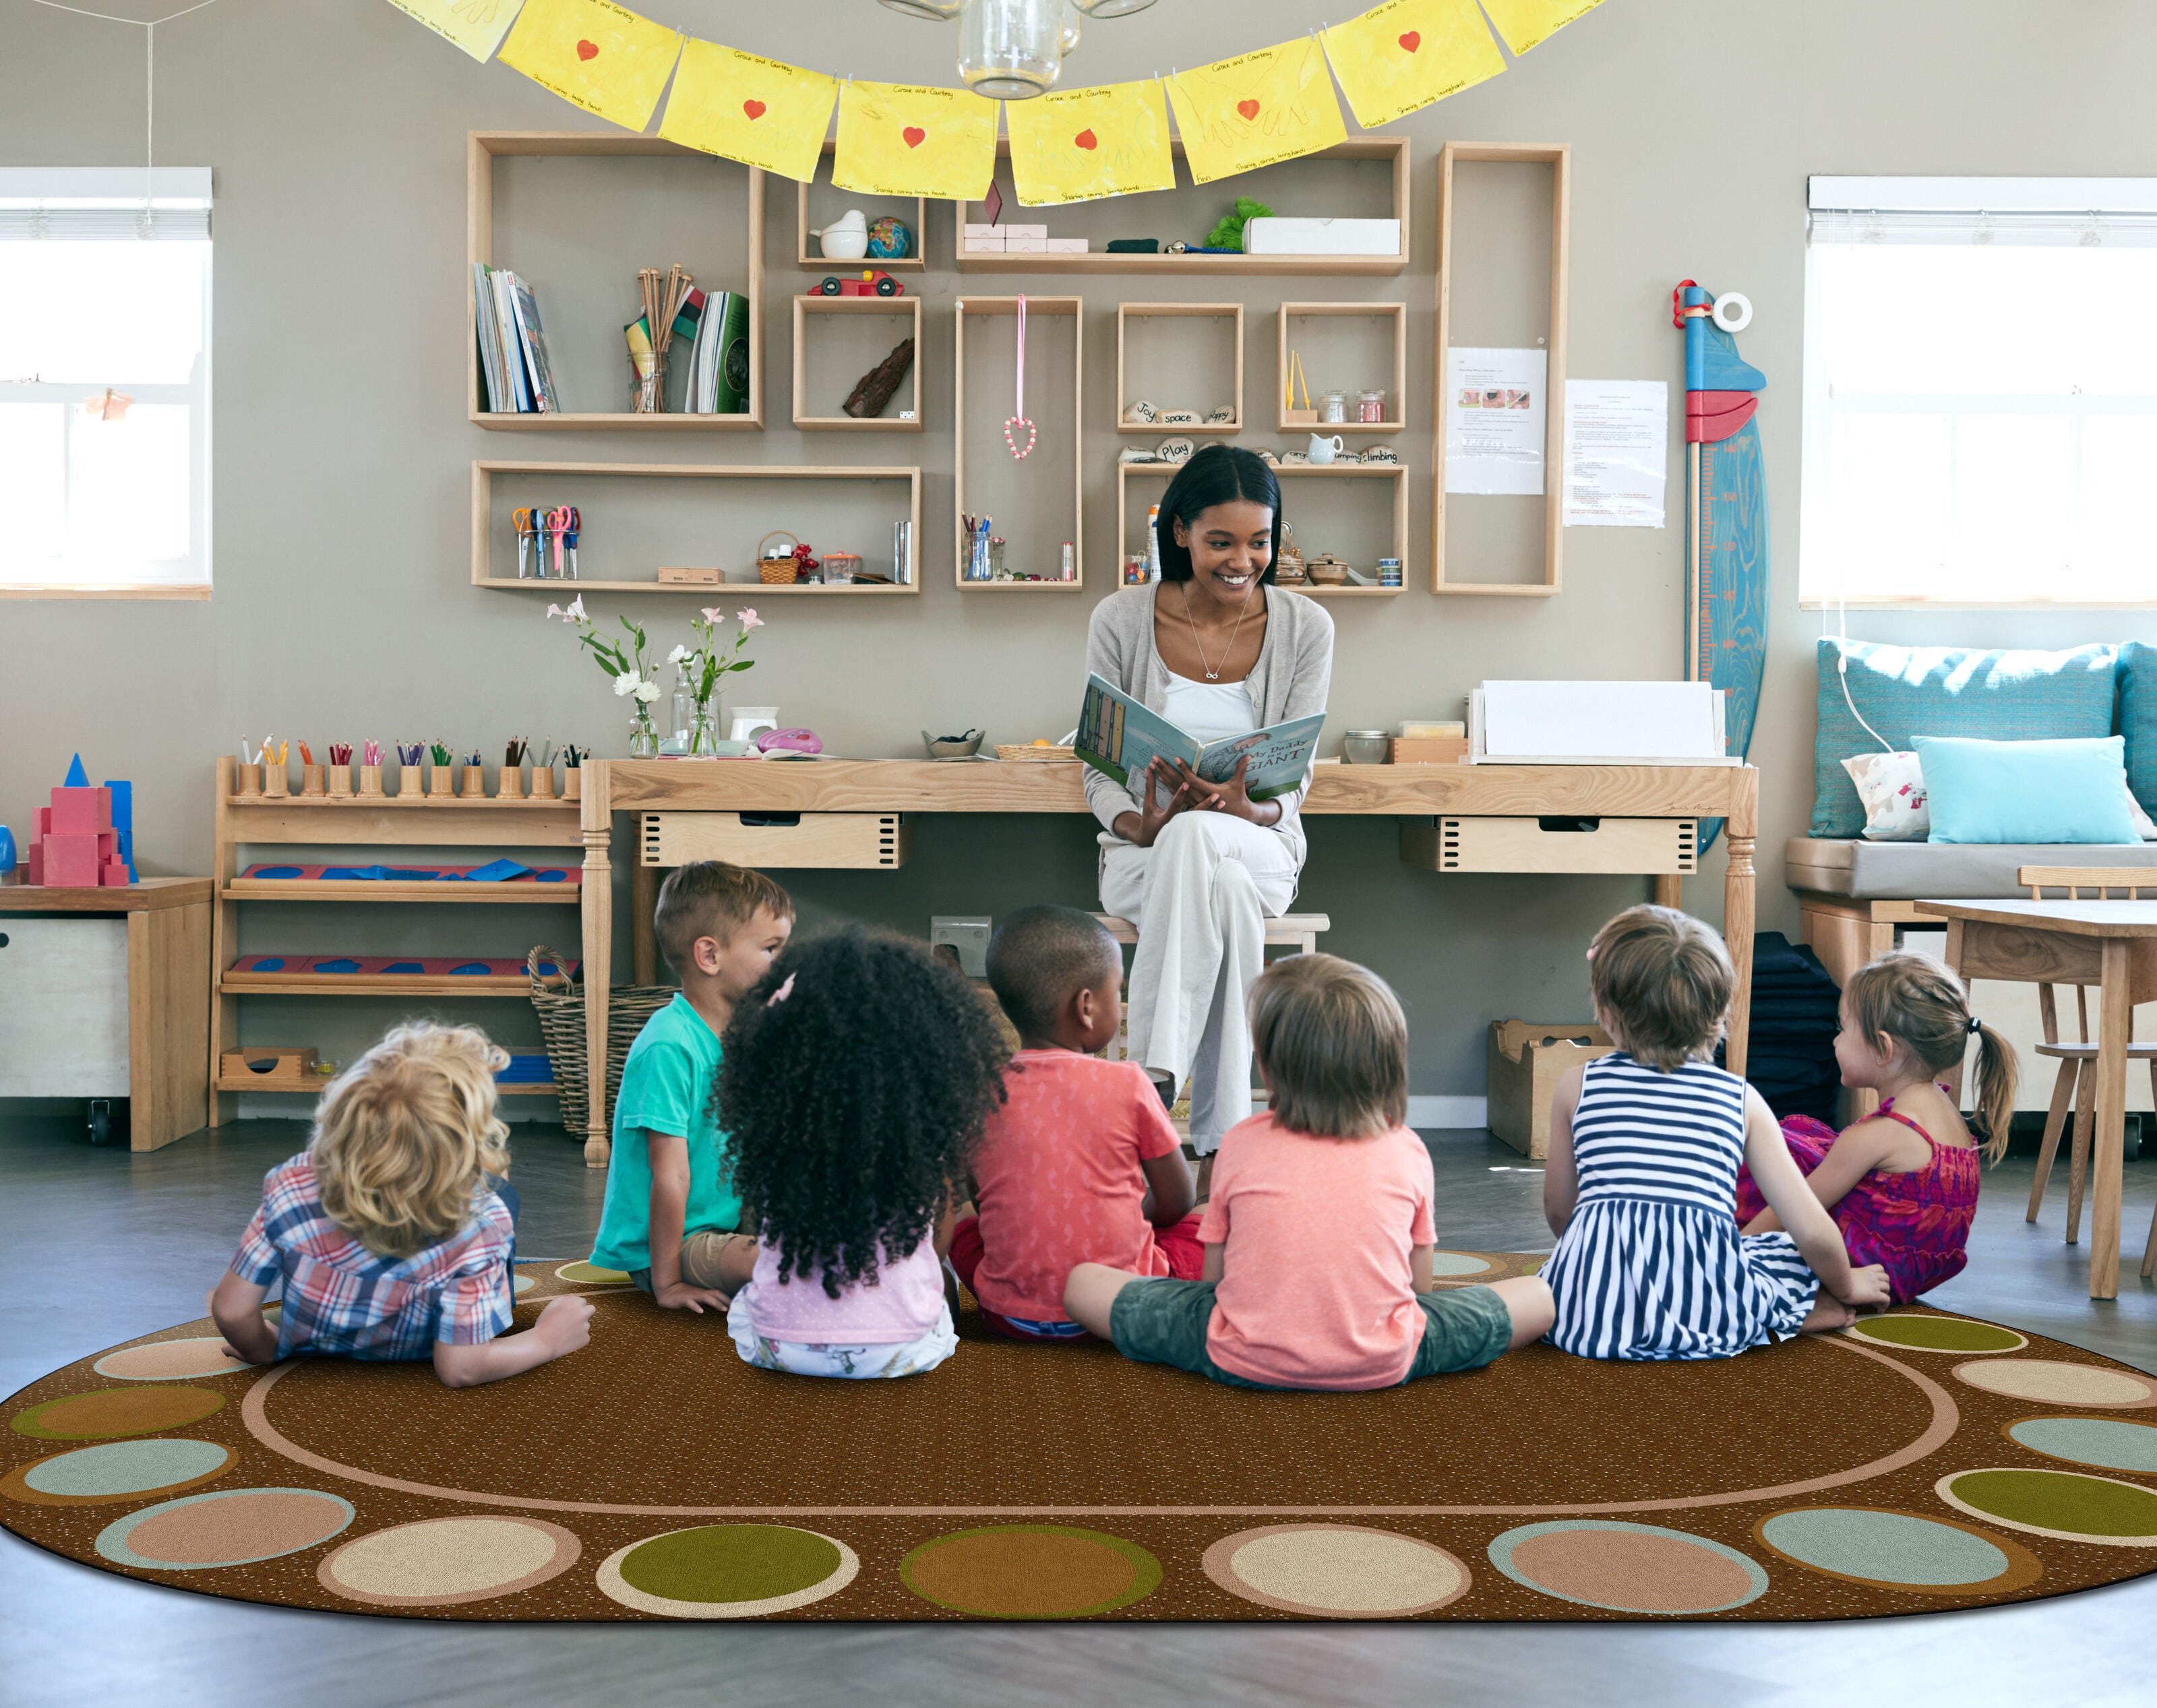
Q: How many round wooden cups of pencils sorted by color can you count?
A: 11